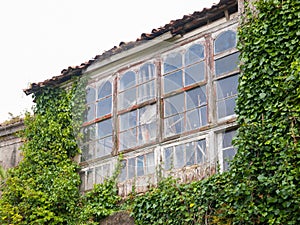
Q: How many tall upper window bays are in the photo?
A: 4